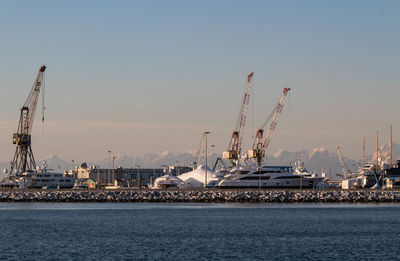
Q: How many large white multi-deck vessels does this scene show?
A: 2